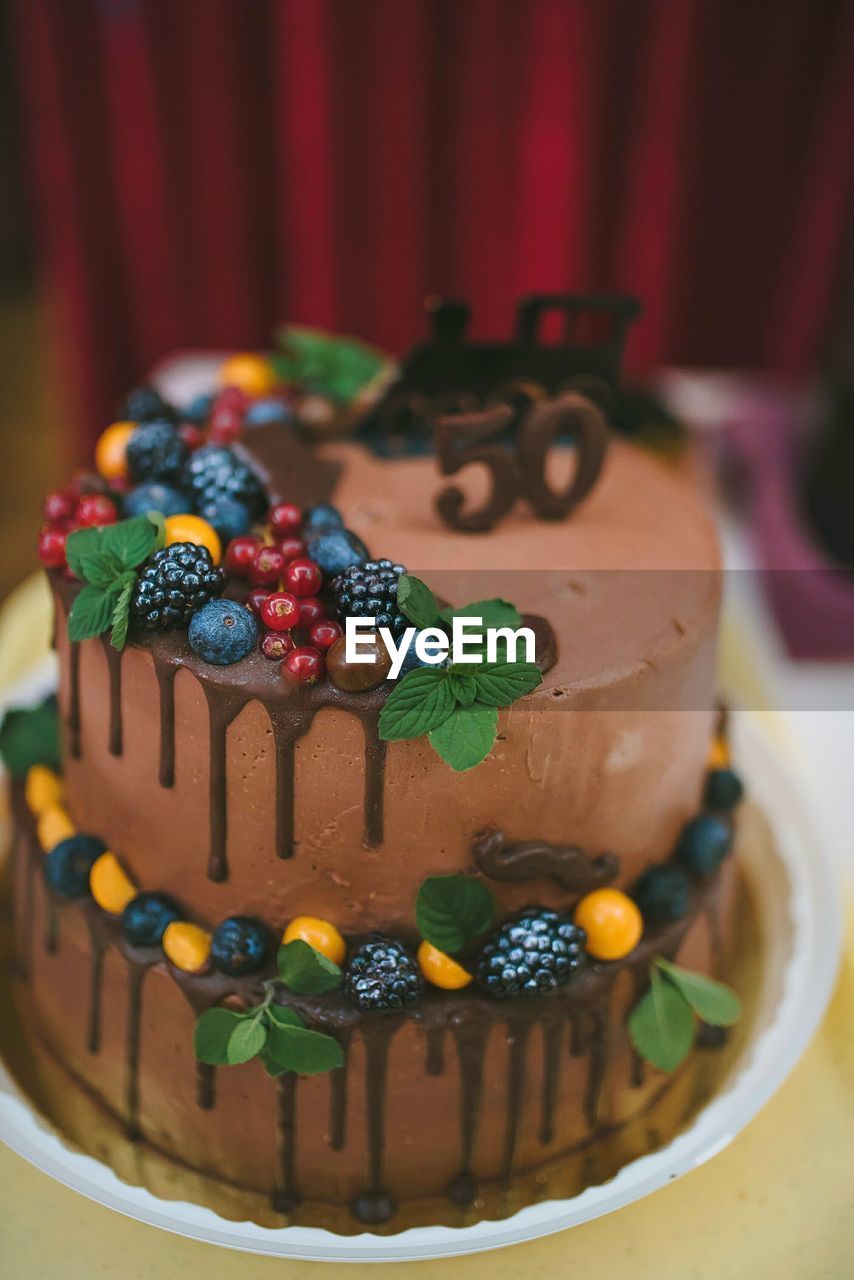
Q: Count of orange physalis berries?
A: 11